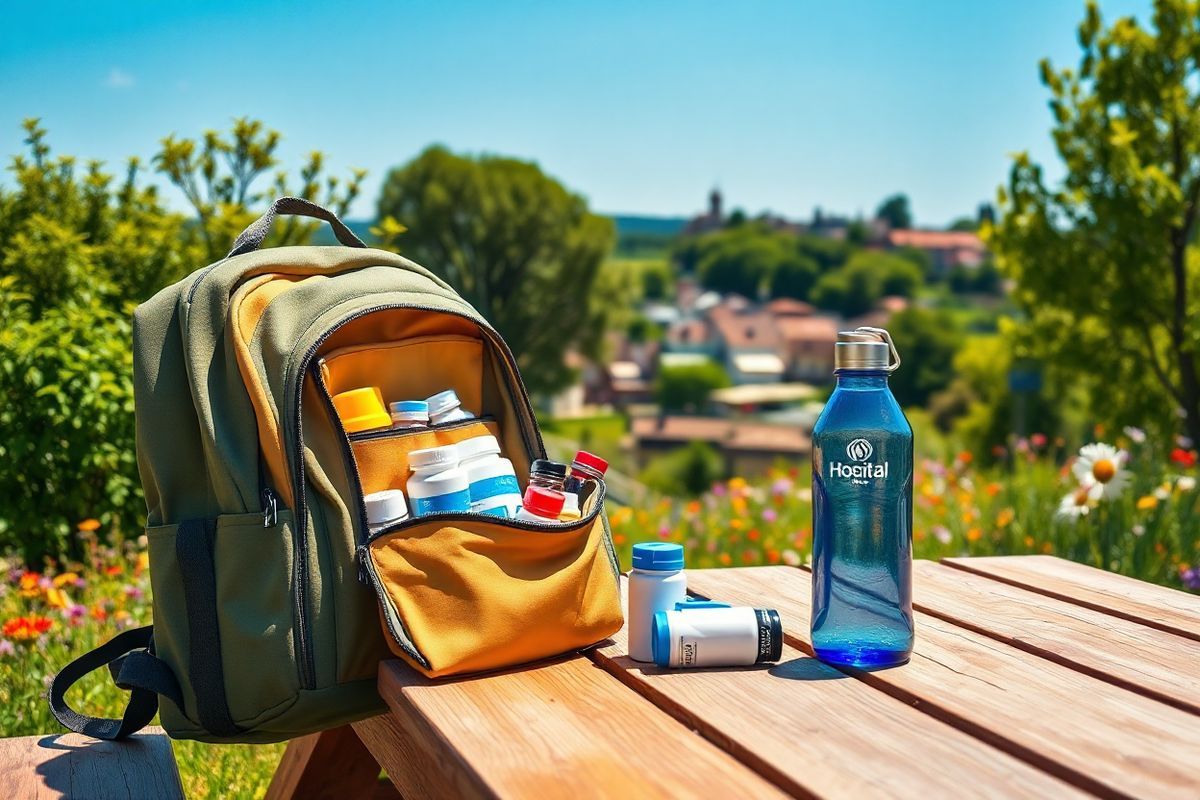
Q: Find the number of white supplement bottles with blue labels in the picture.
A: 2